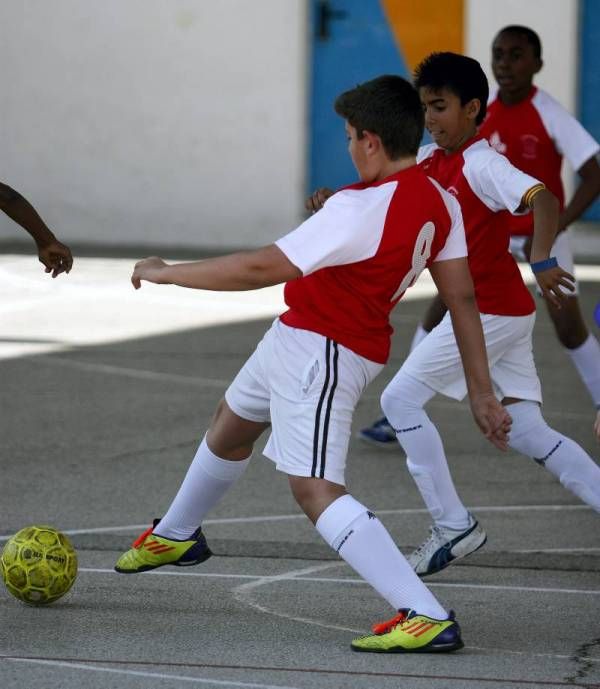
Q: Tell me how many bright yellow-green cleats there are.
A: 2